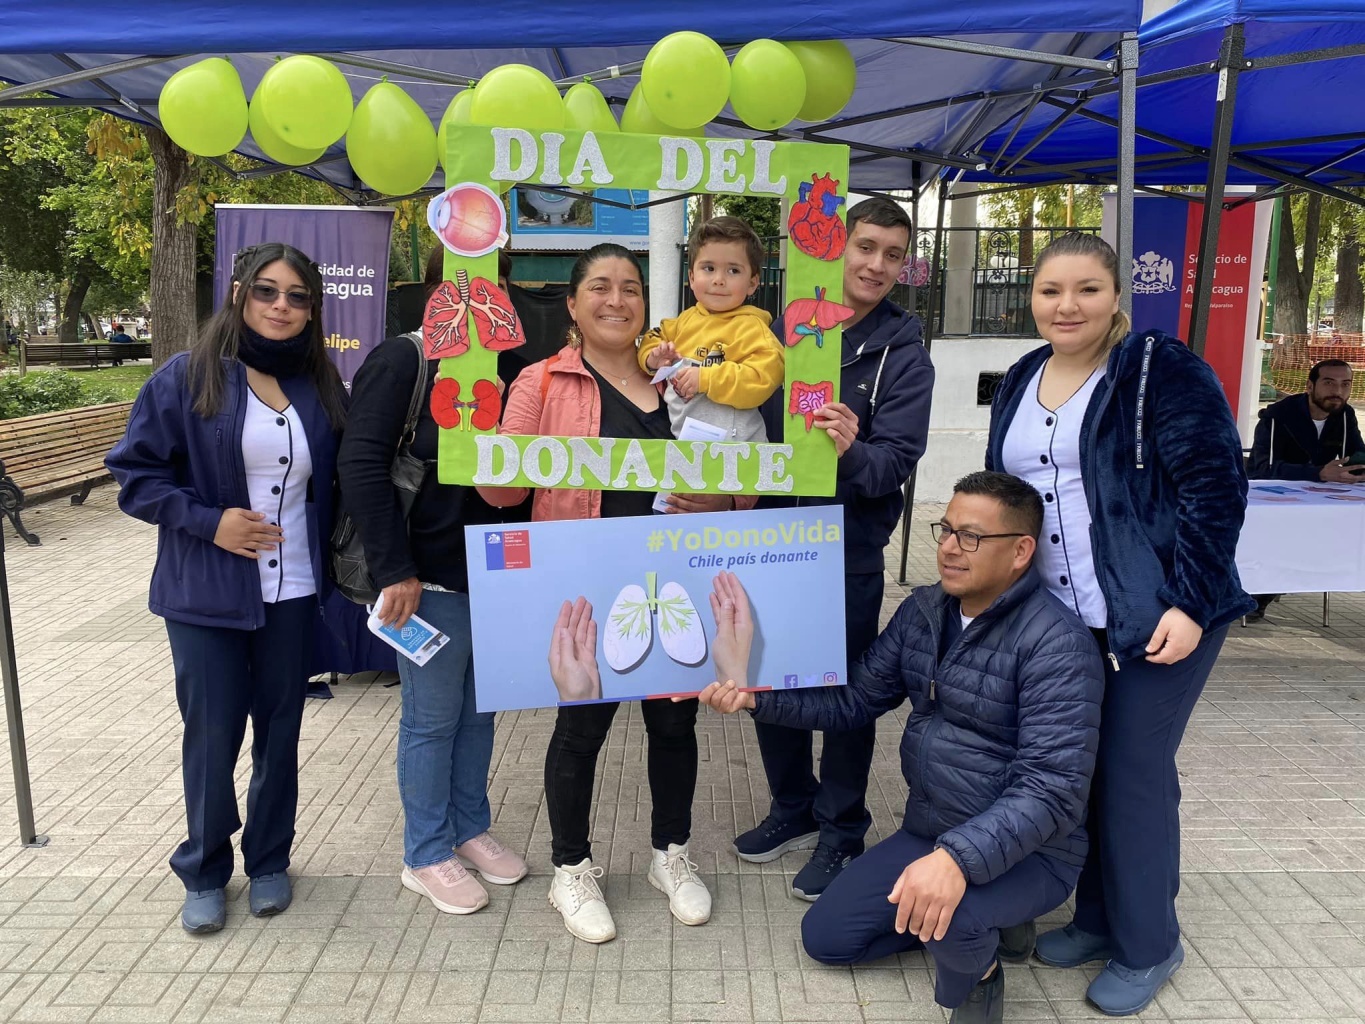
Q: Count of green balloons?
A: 11